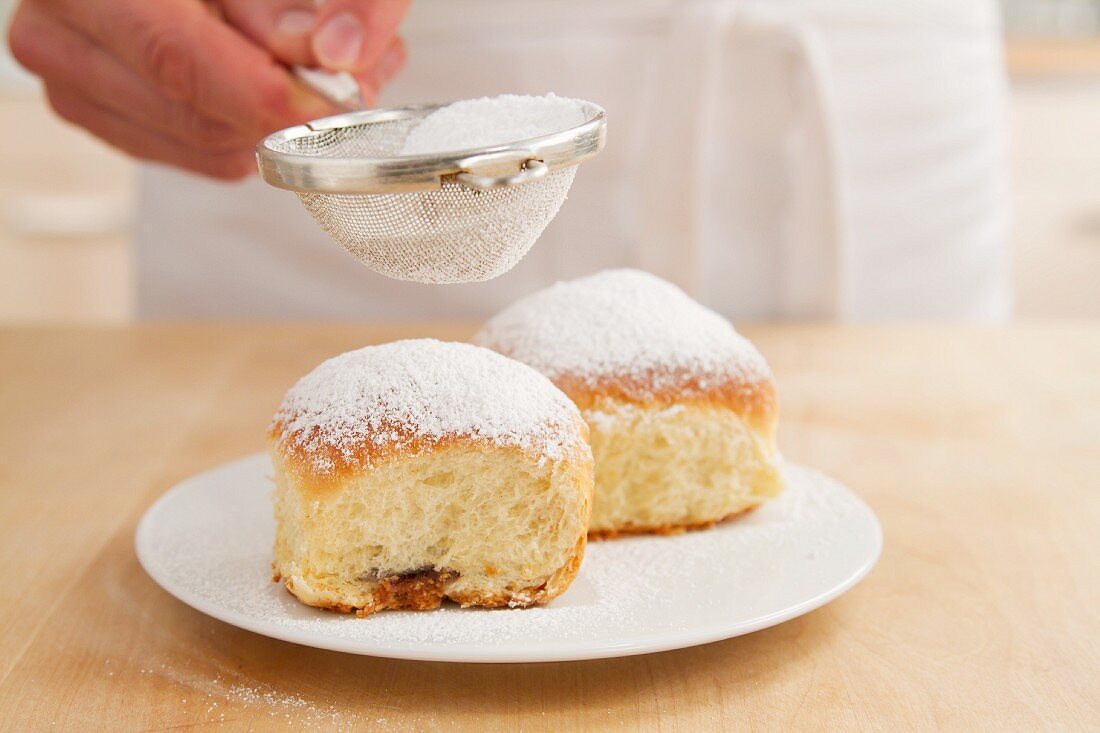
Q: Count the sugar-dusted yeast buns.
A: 2